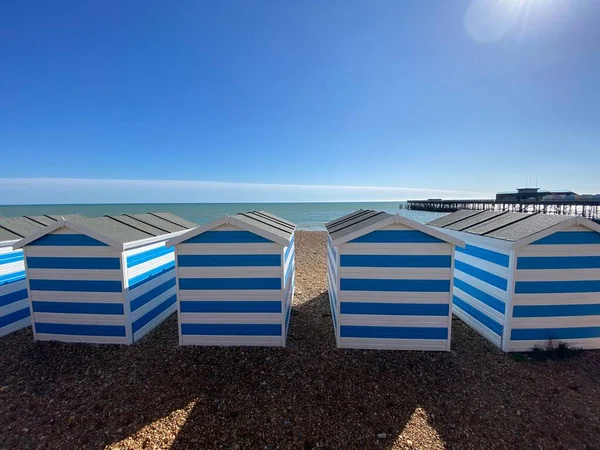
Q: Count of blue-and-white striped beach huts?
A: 5